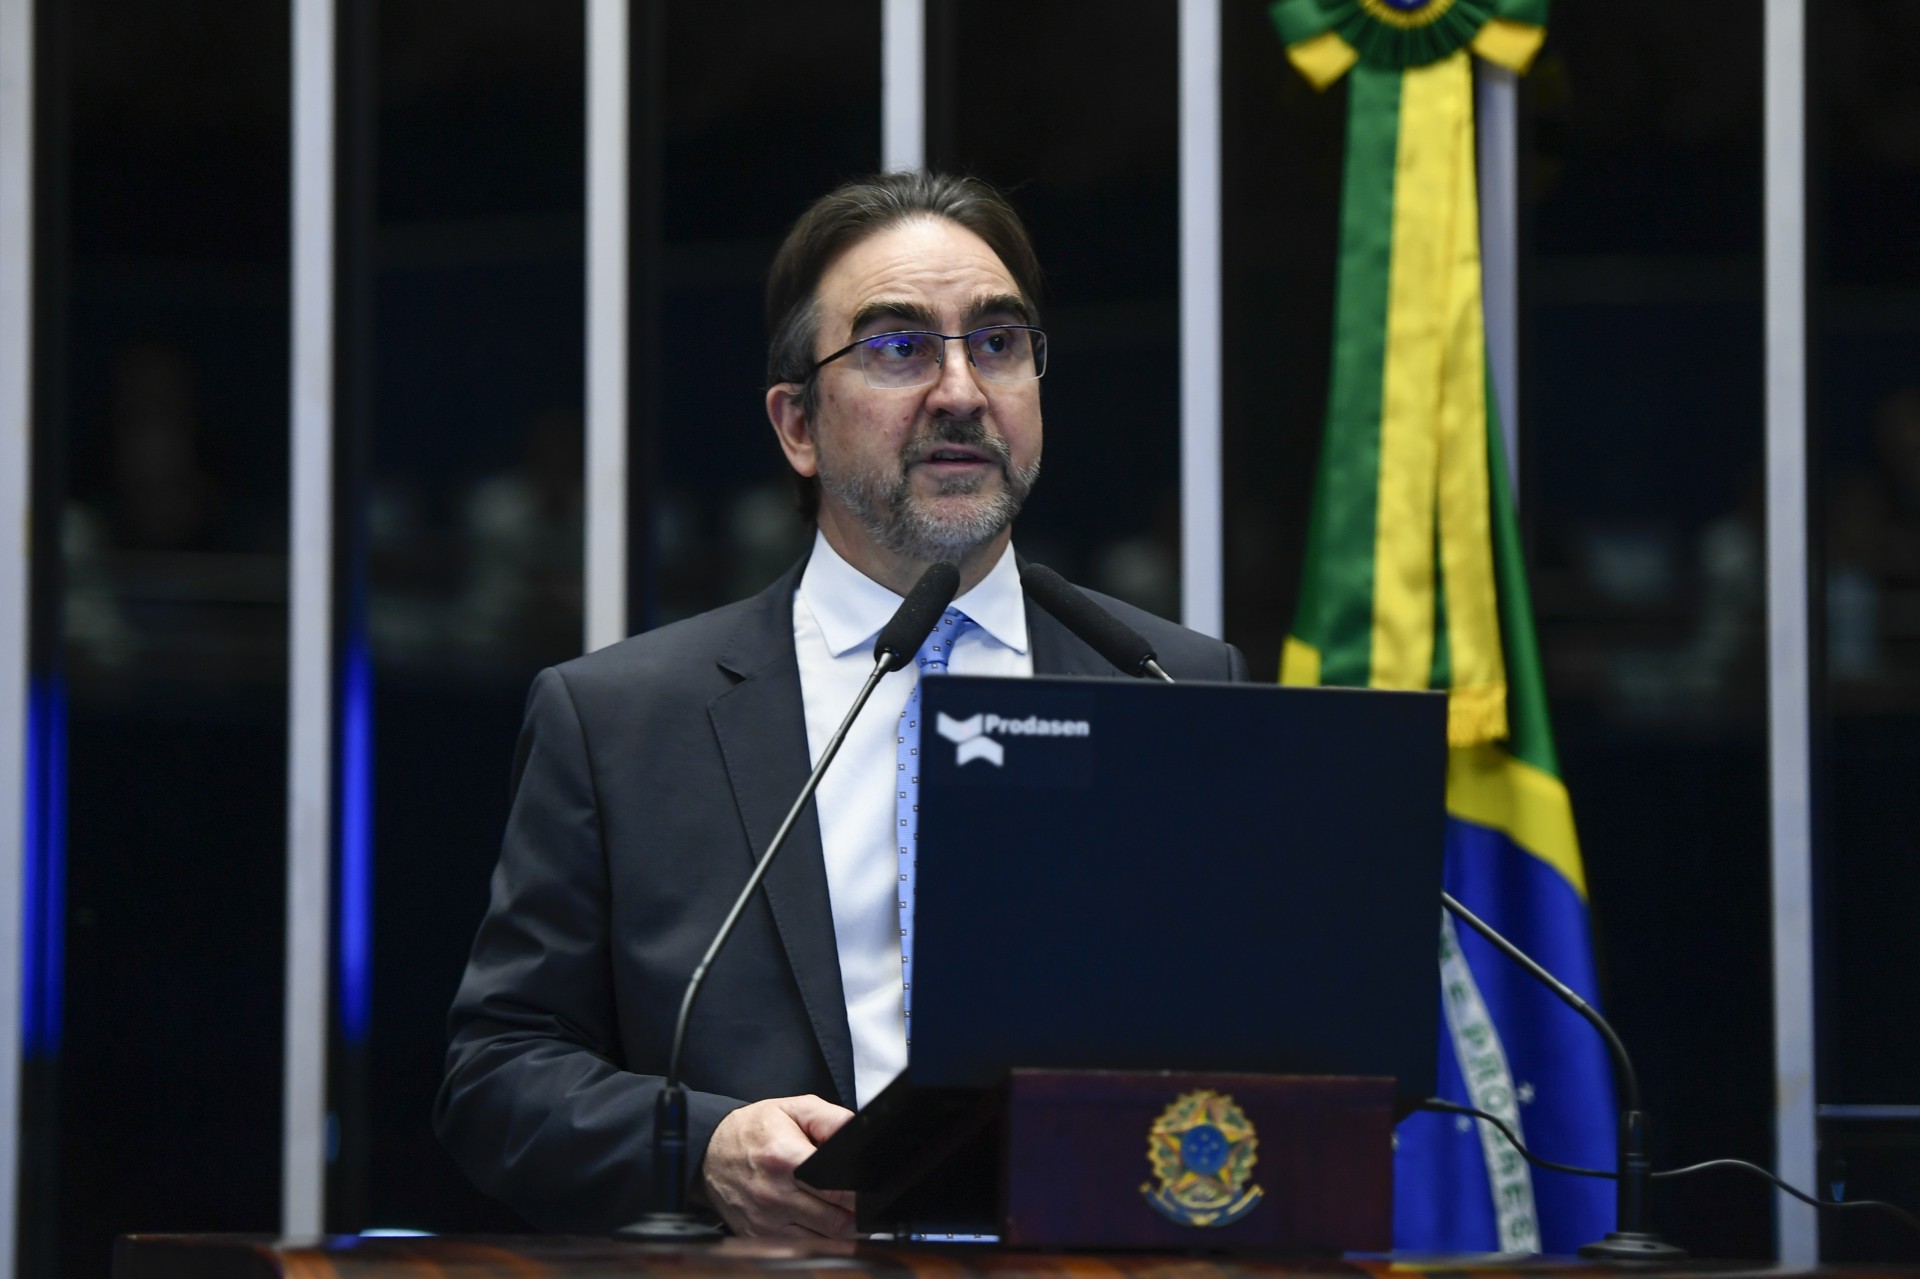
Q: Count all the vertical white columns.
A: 7